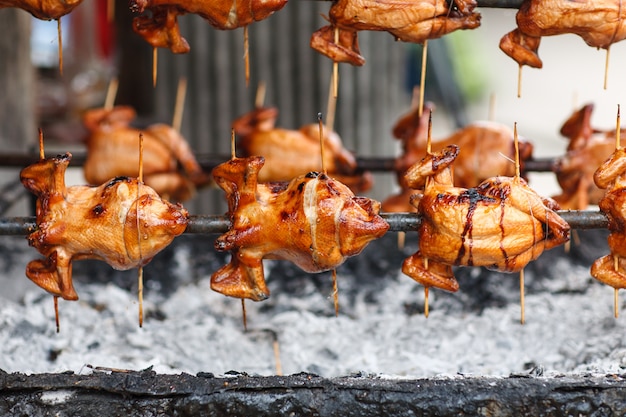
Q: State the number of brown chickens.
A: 12